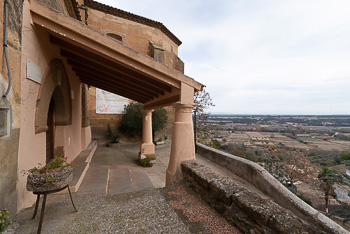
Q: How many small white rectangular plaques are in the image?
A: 1